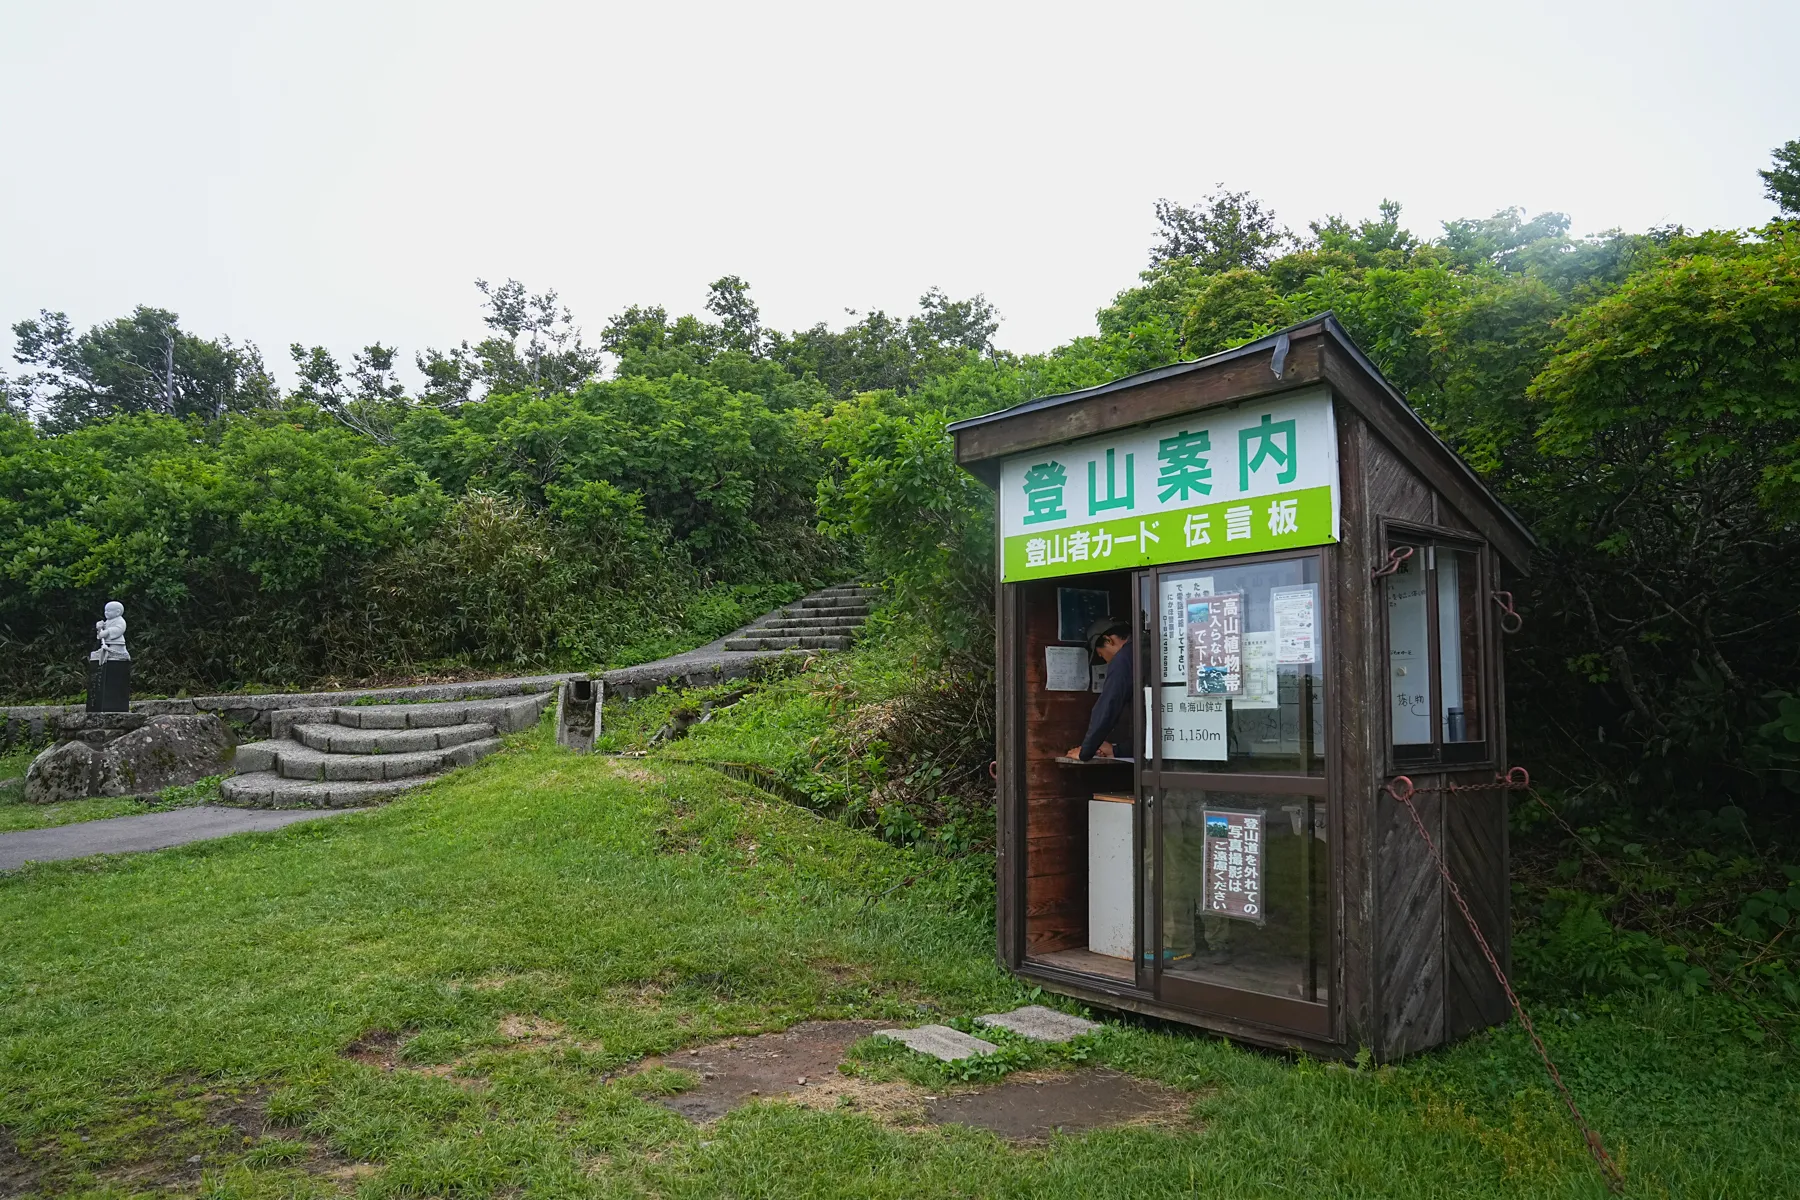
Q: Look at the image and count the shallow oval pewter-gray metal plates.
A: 0